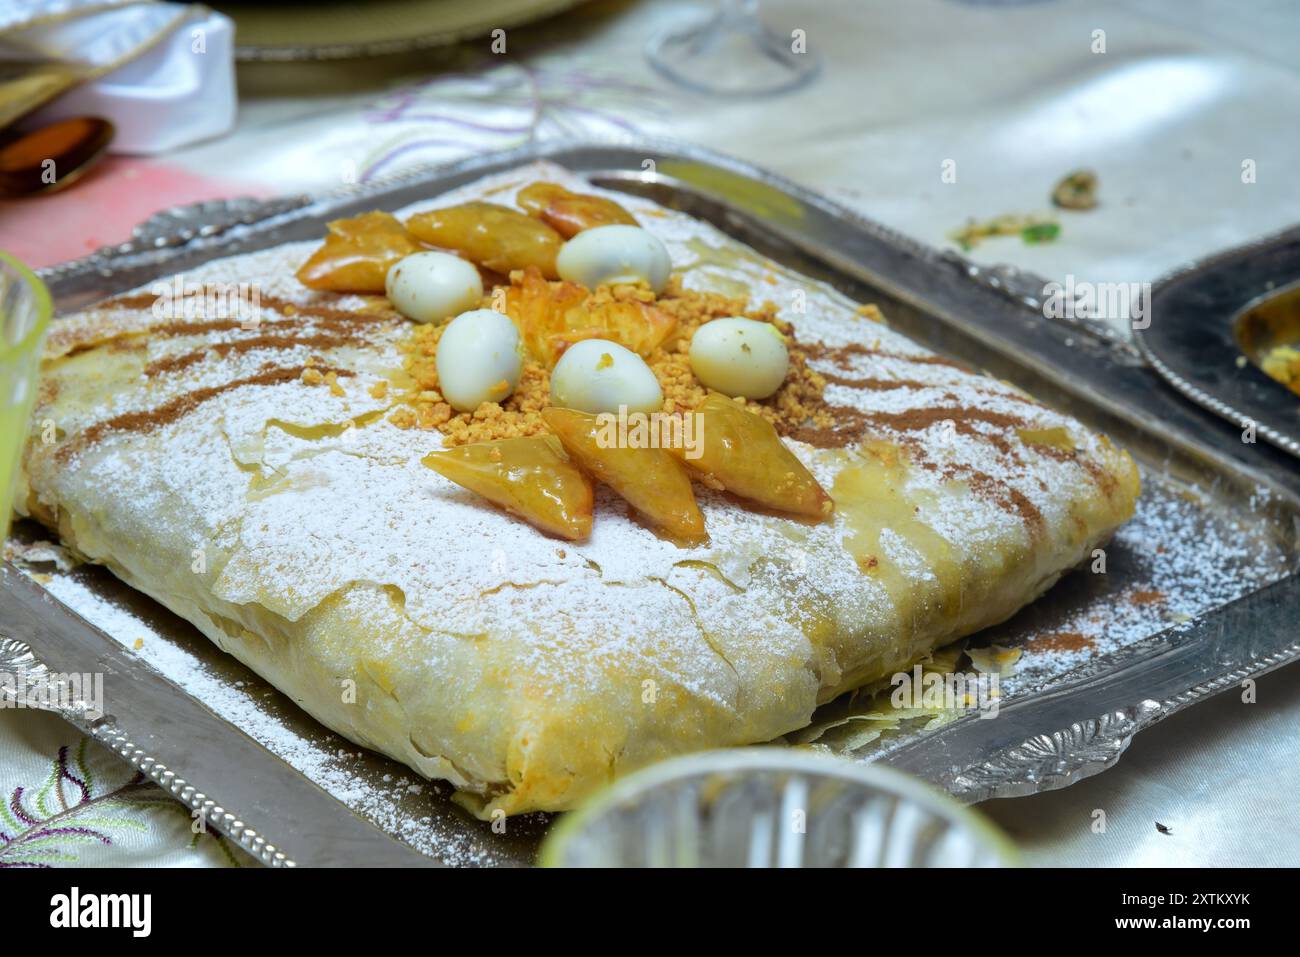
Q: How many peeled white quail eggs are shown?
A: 5